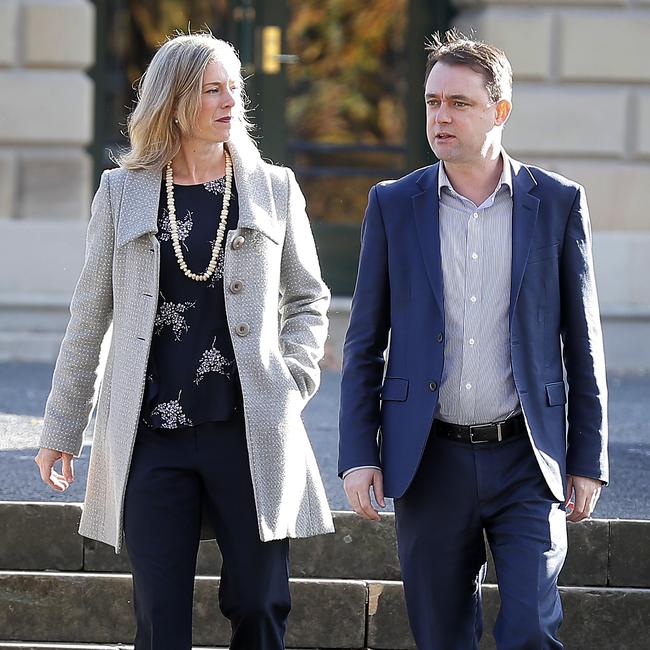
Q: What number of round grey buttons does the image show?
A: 3